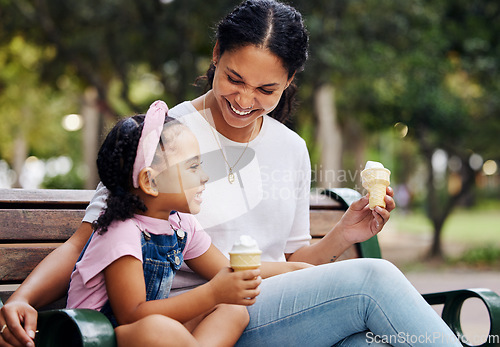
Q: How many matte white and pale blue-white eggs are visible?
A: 0